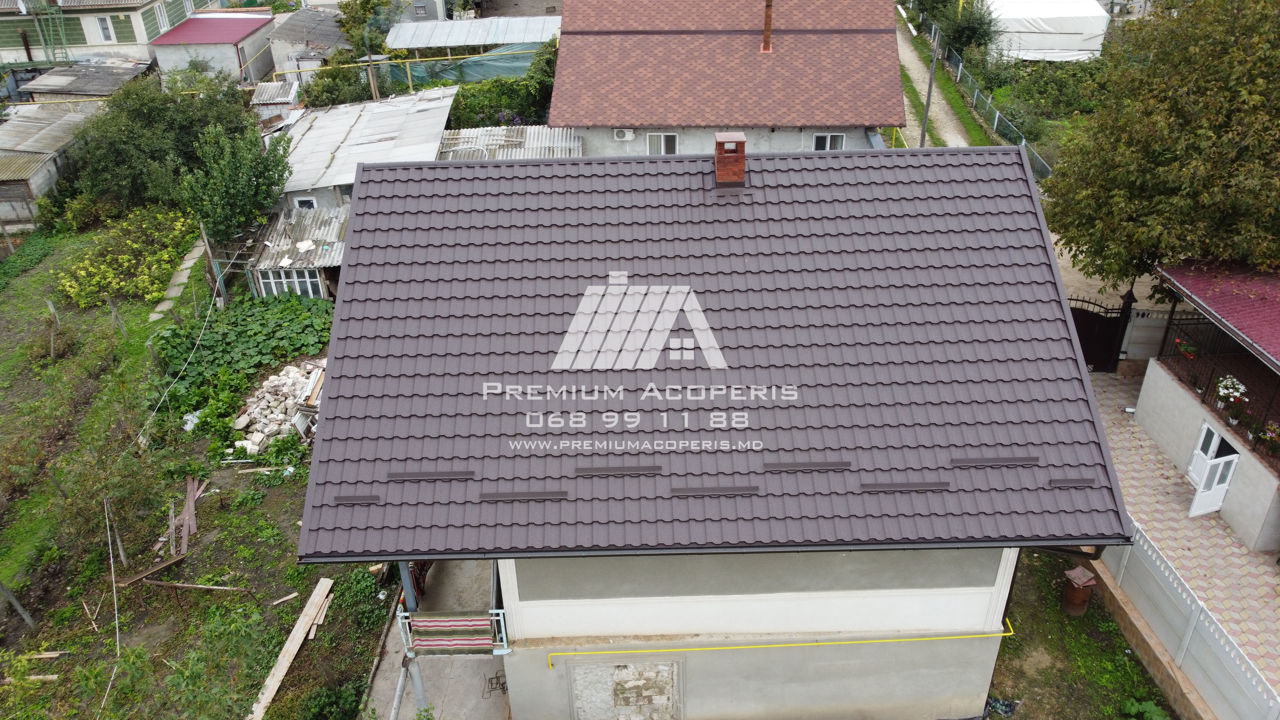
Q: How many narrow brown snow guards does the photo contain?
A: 9